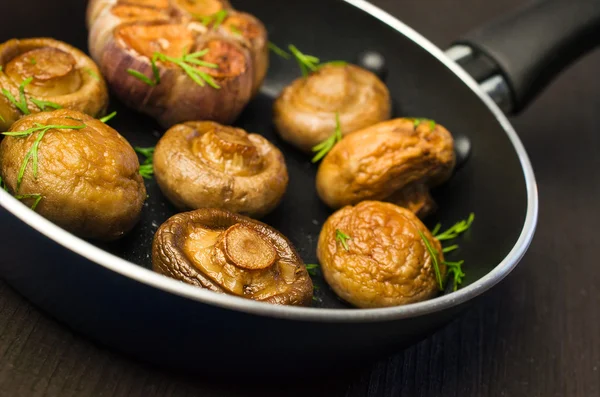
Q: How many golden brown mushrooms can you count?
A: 7